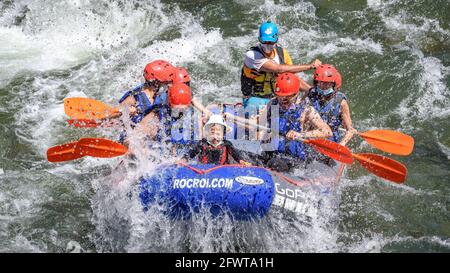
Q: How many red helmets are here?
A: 6